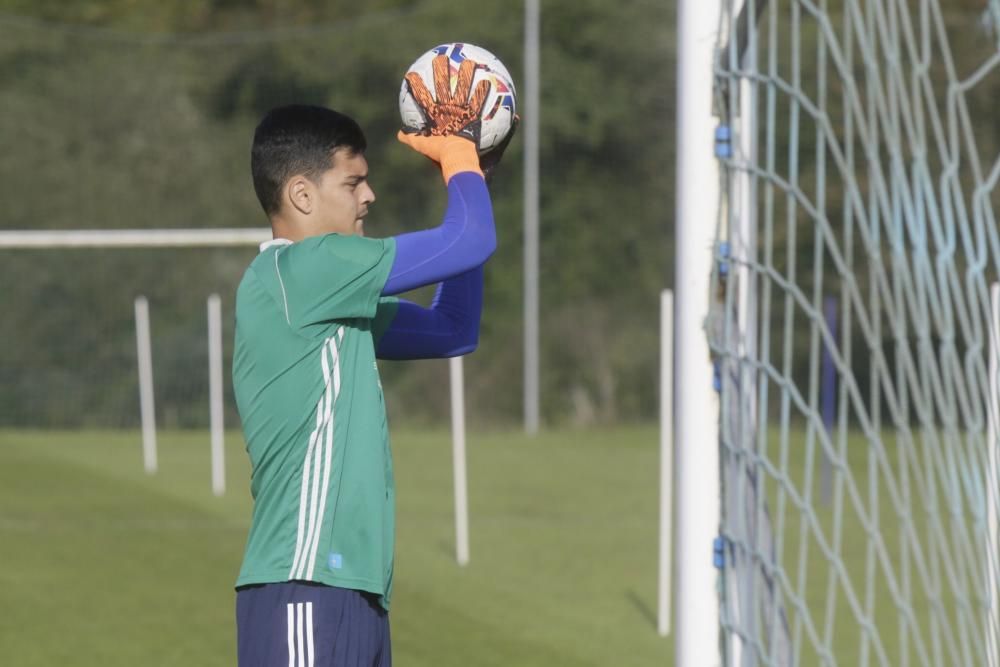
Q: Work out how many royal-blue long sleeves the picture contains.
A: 2